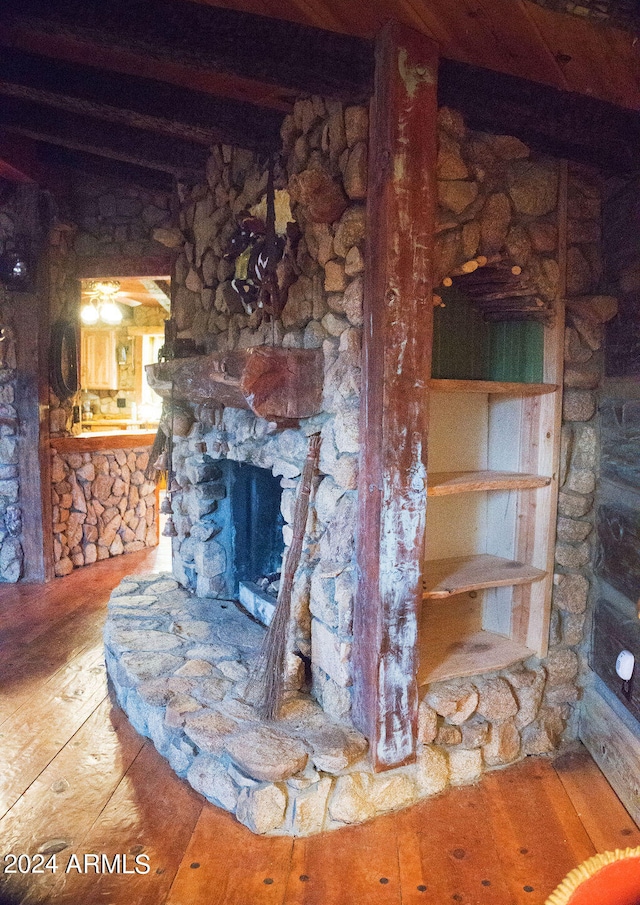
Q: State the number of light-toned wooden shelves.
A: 4